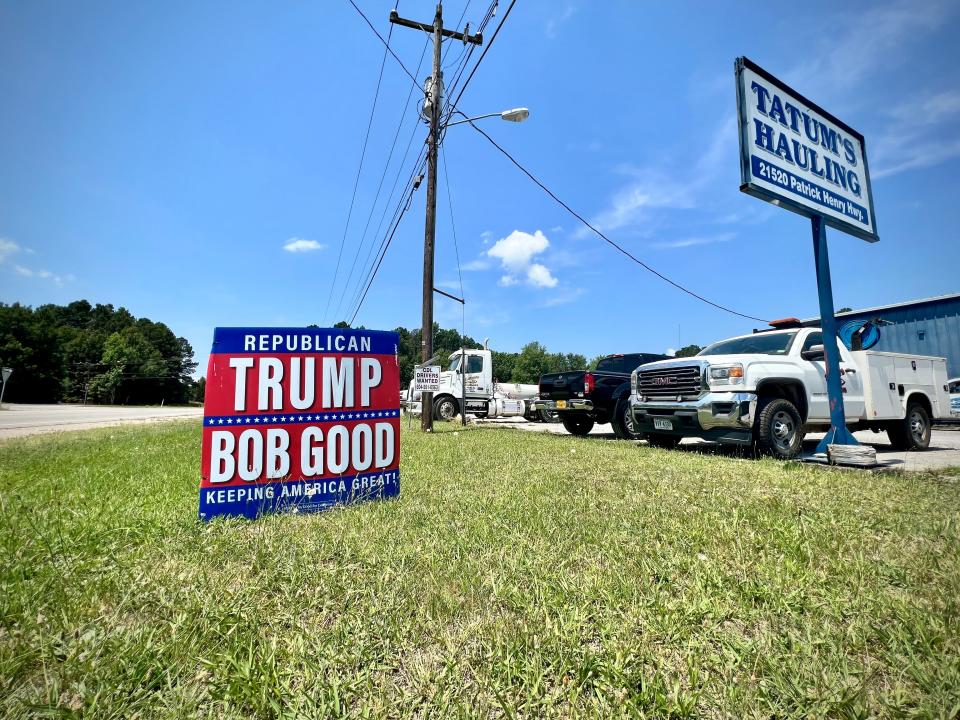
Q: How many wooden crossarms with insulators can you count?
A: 1